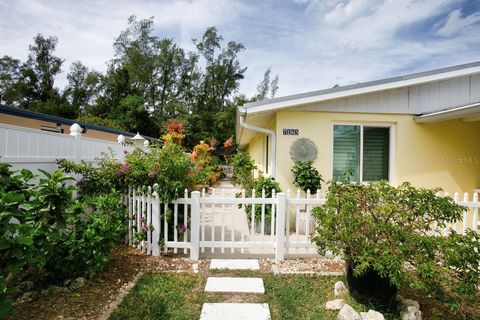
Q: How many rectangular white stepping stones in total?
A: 3